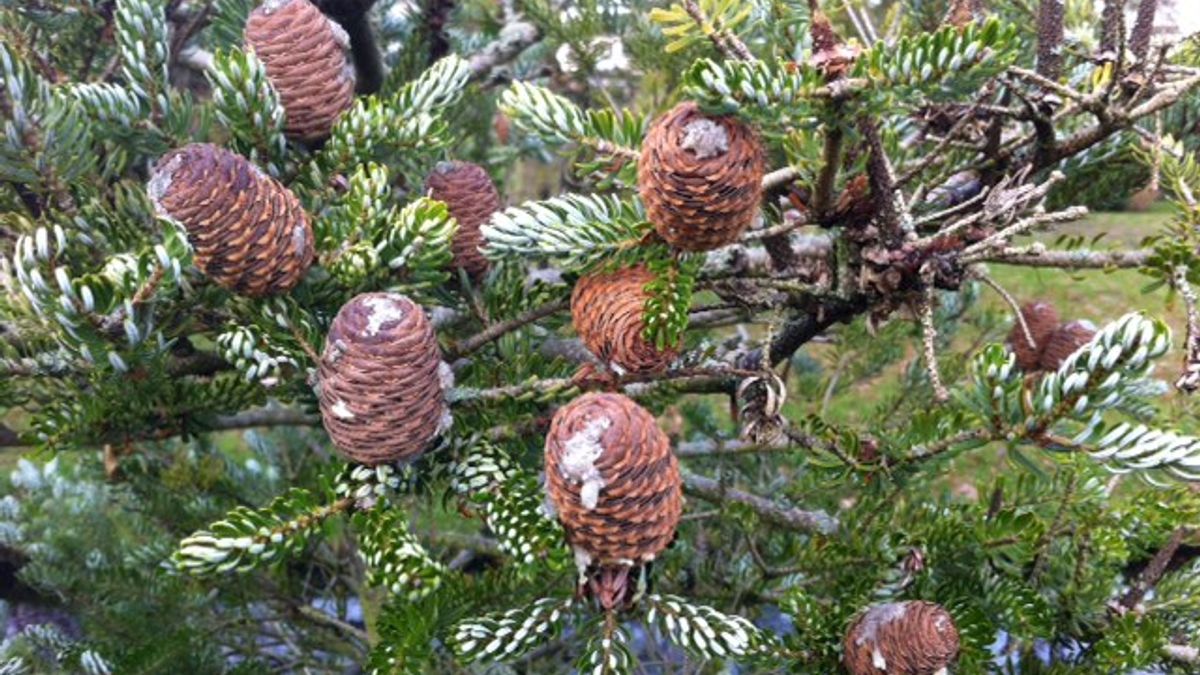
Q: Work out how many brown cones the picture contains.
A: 10